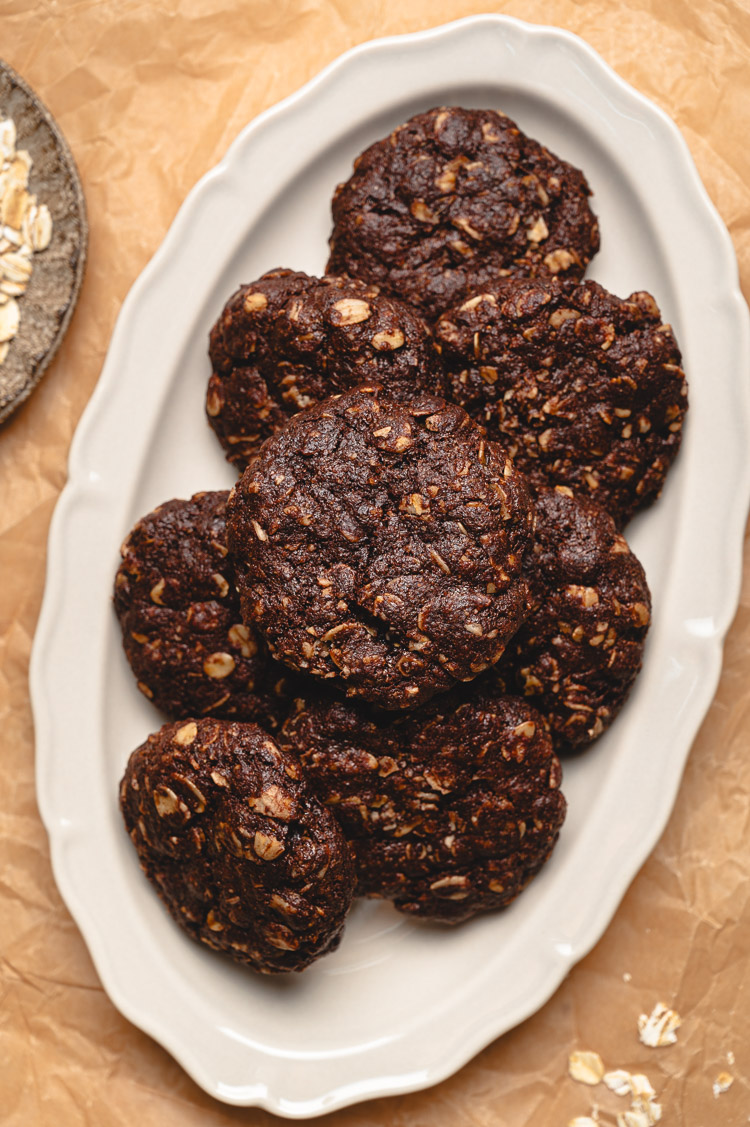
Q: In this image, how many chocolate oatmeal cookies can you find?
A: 8